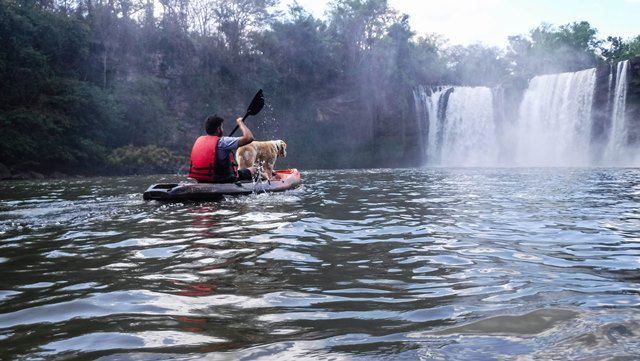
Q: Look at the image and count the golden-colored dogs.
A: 1